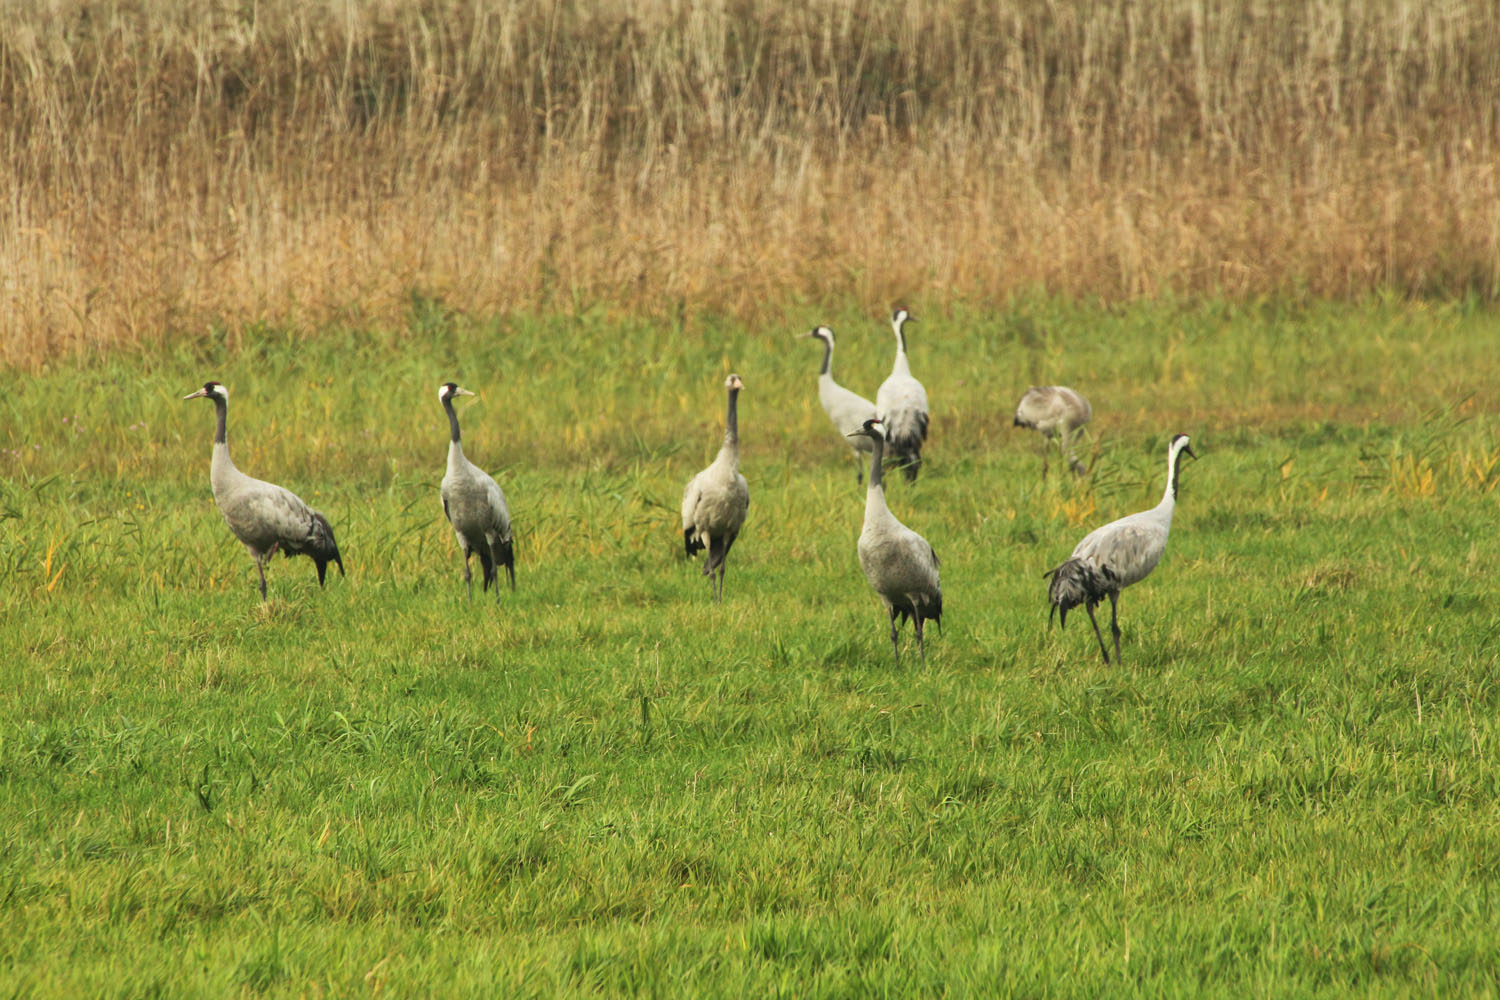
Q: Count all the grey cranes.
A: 8